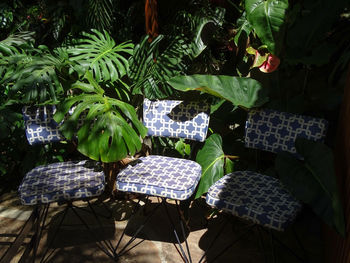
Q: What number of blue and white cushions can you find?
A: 6